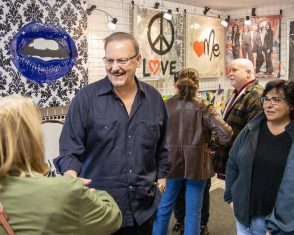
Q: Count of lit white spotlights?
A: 4